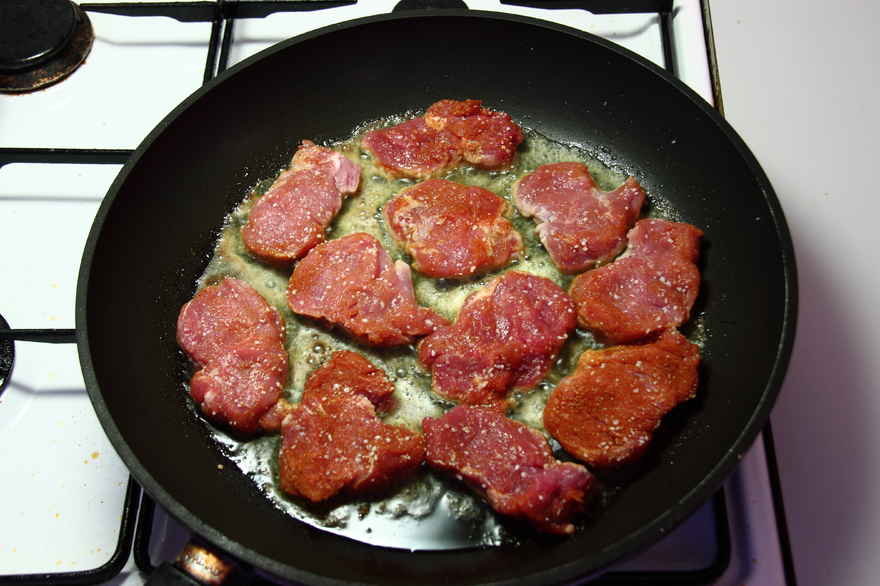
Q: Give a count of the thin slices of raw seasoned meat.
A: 11